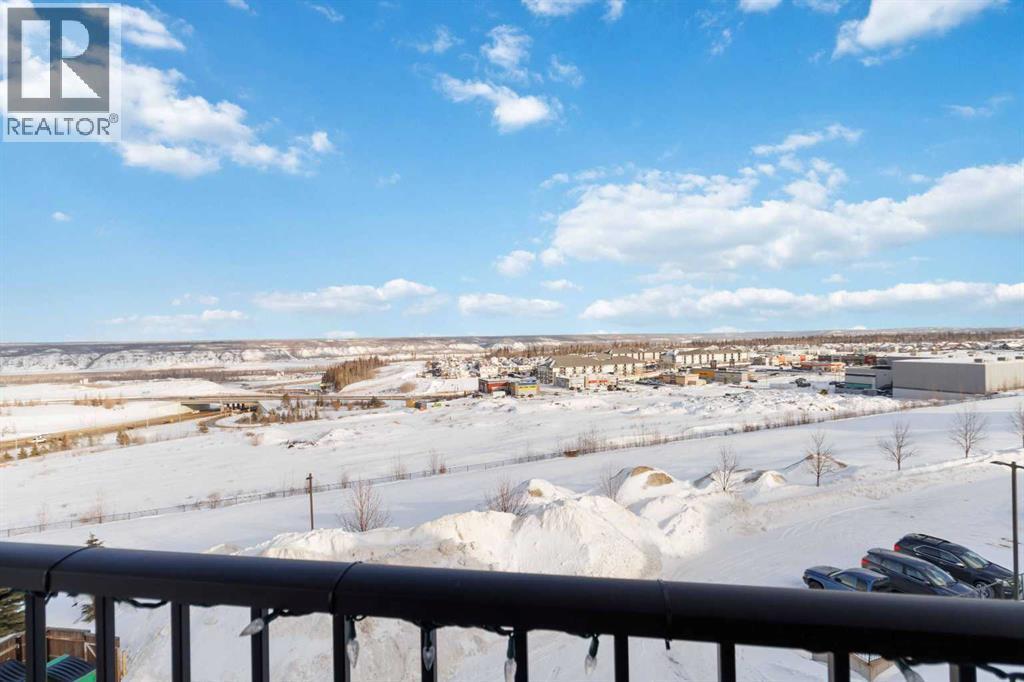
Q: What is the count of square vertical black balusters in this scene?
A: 11